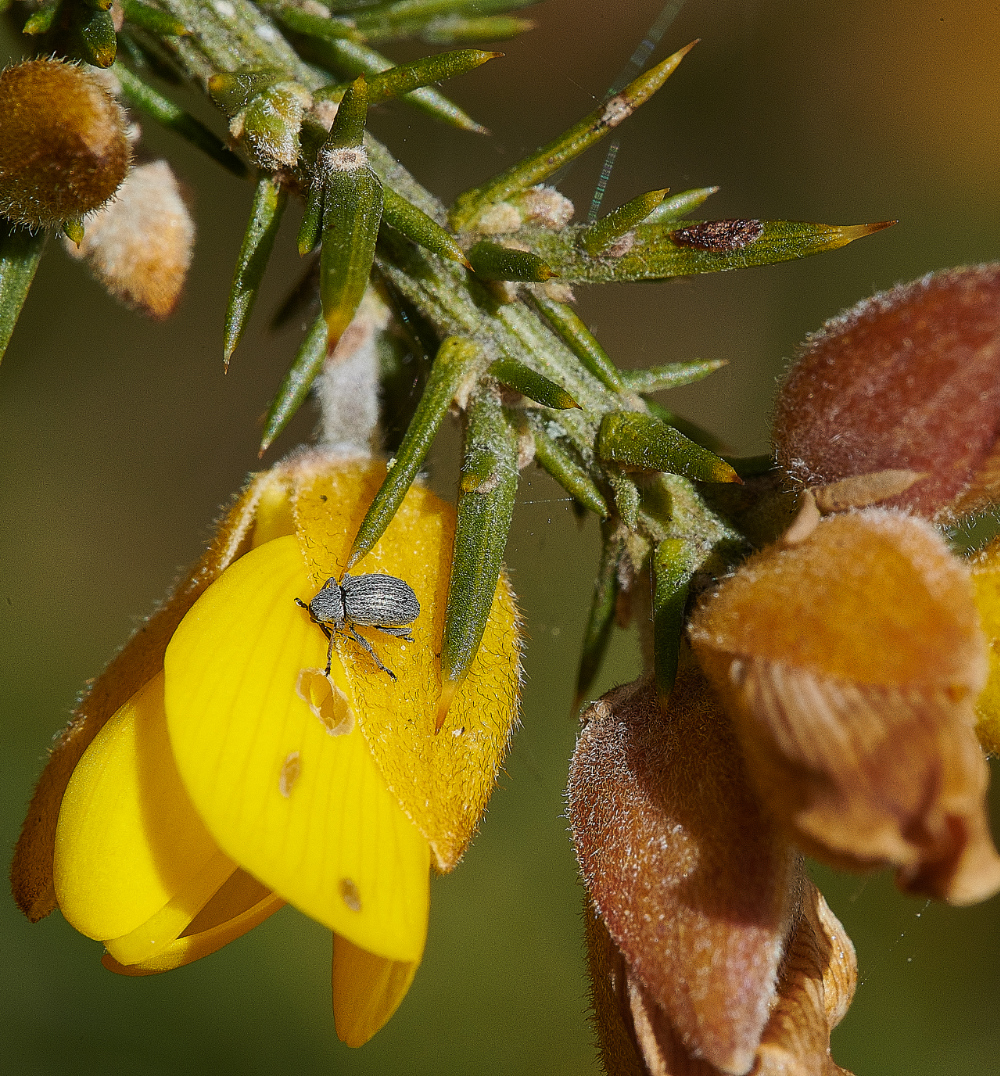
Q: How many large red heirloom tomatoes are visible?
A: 0